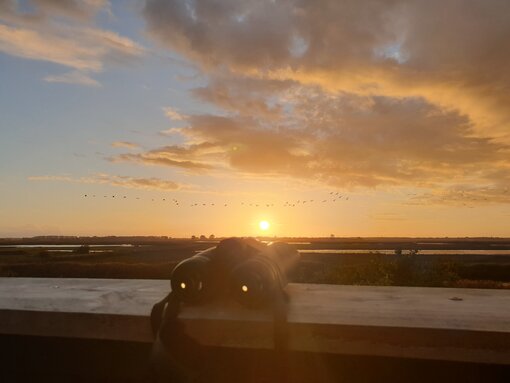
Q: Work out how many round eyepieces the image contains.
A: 2